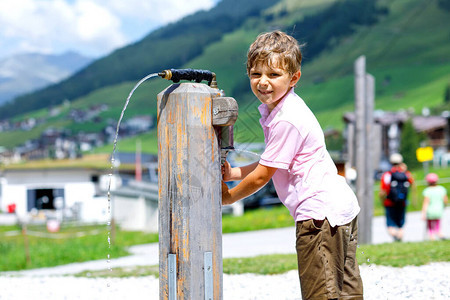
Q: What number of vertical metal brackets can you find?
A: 2